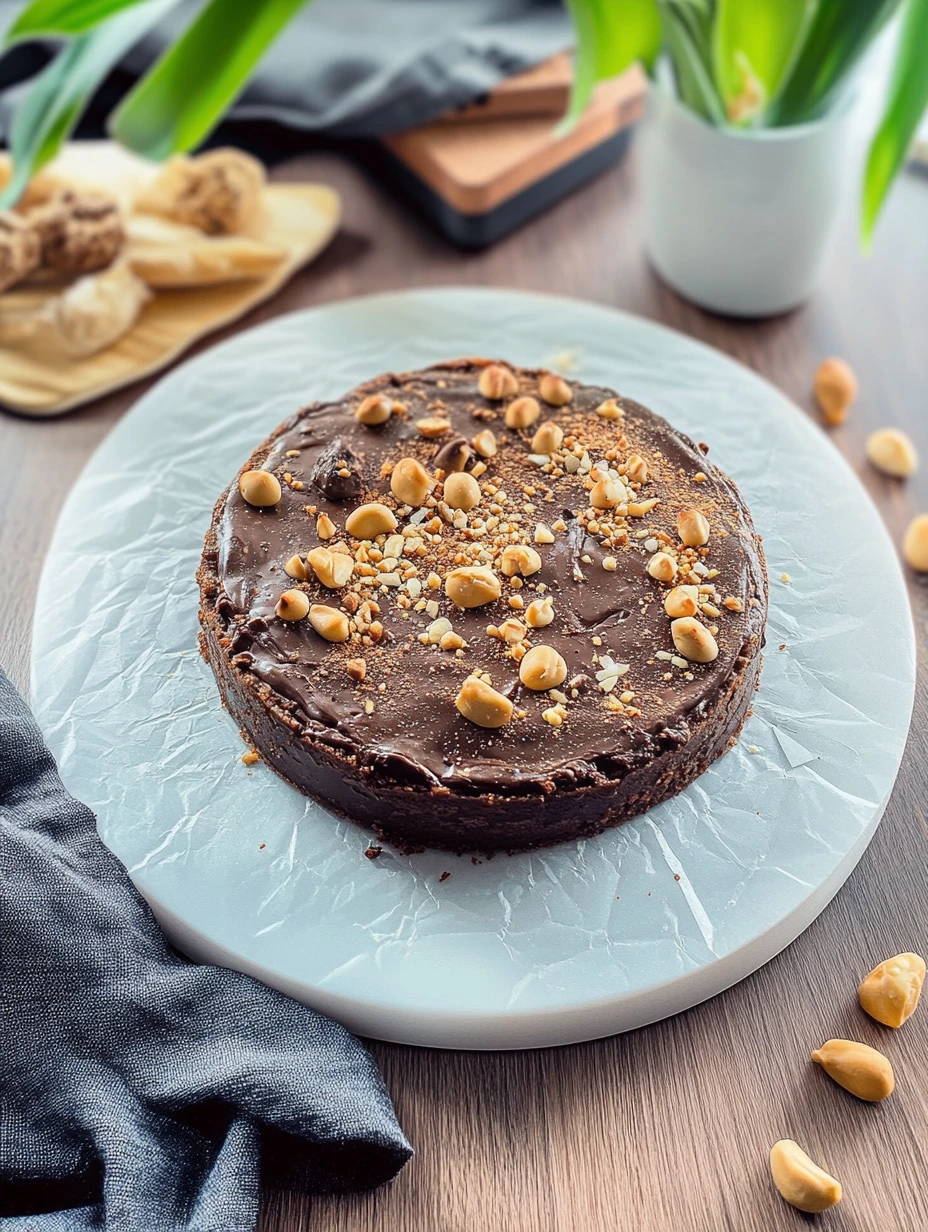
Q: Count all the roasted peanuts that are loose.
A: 6